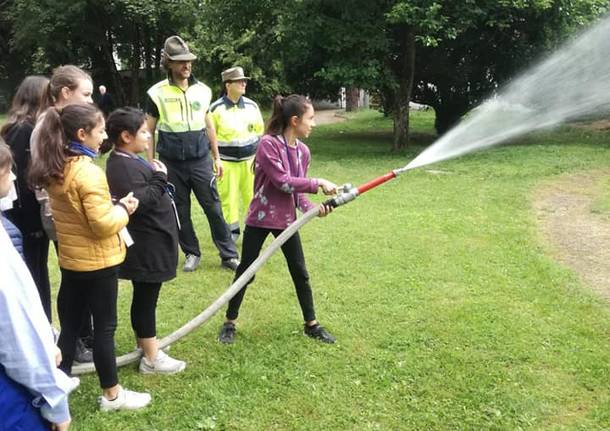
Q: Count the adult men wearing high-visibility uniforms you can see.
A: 2